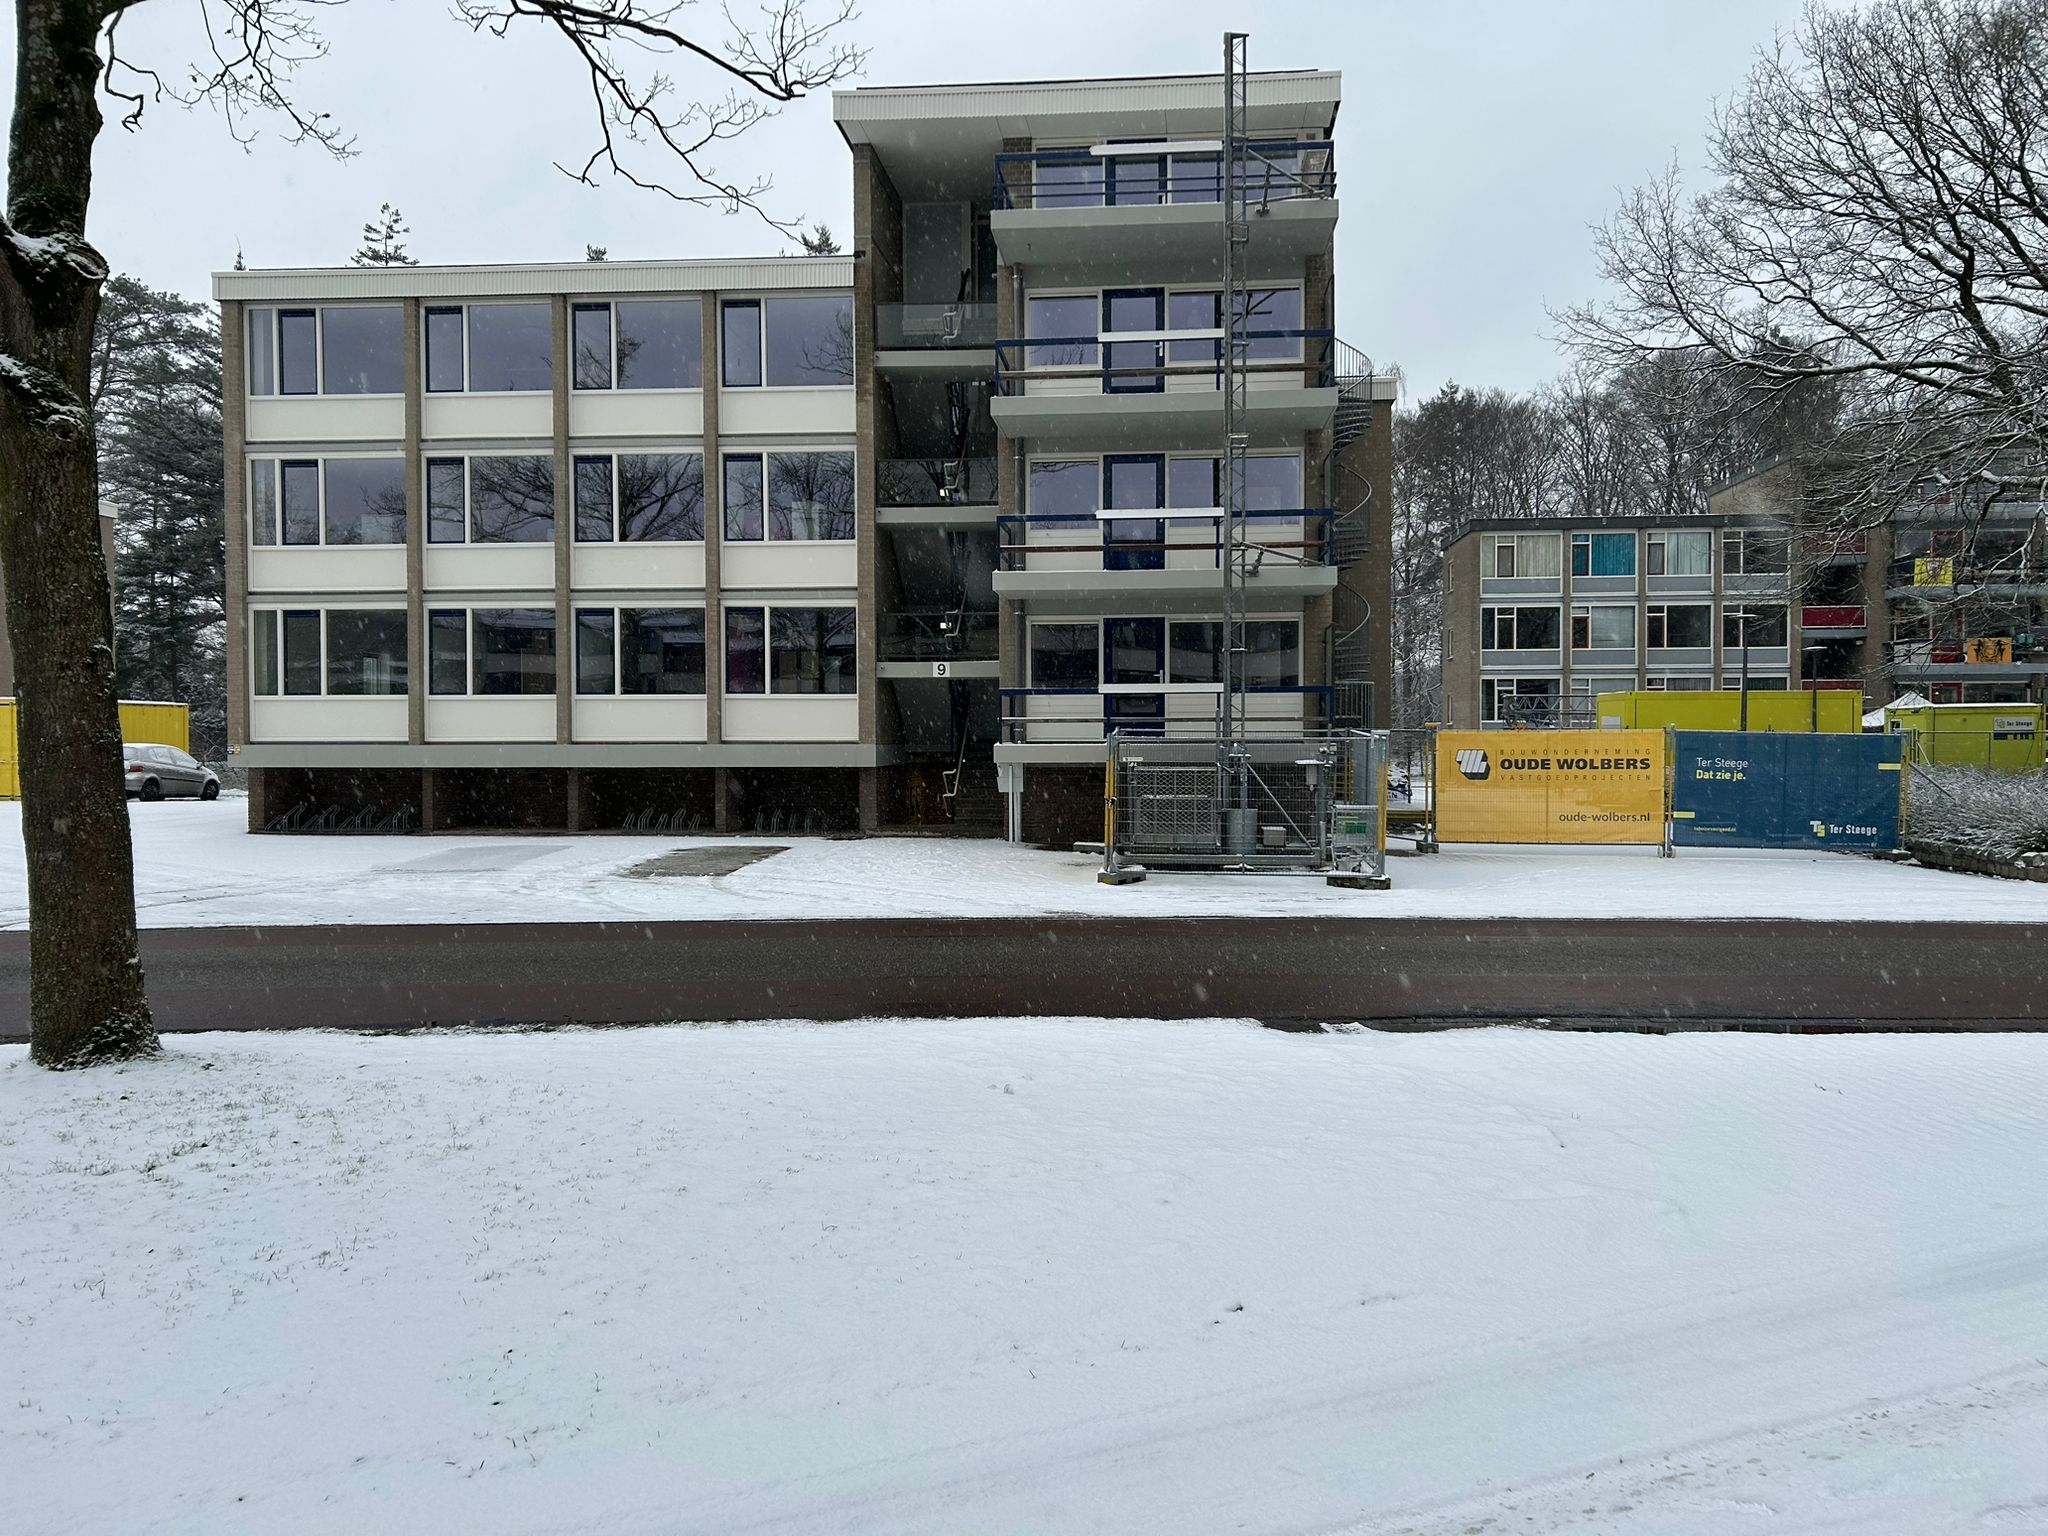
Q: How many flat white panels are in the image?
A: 12